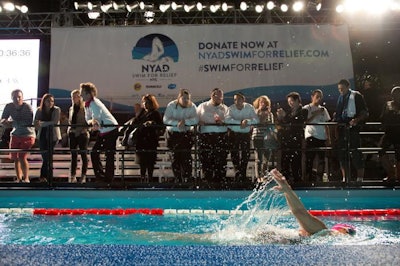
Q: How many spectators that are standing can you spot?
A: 13